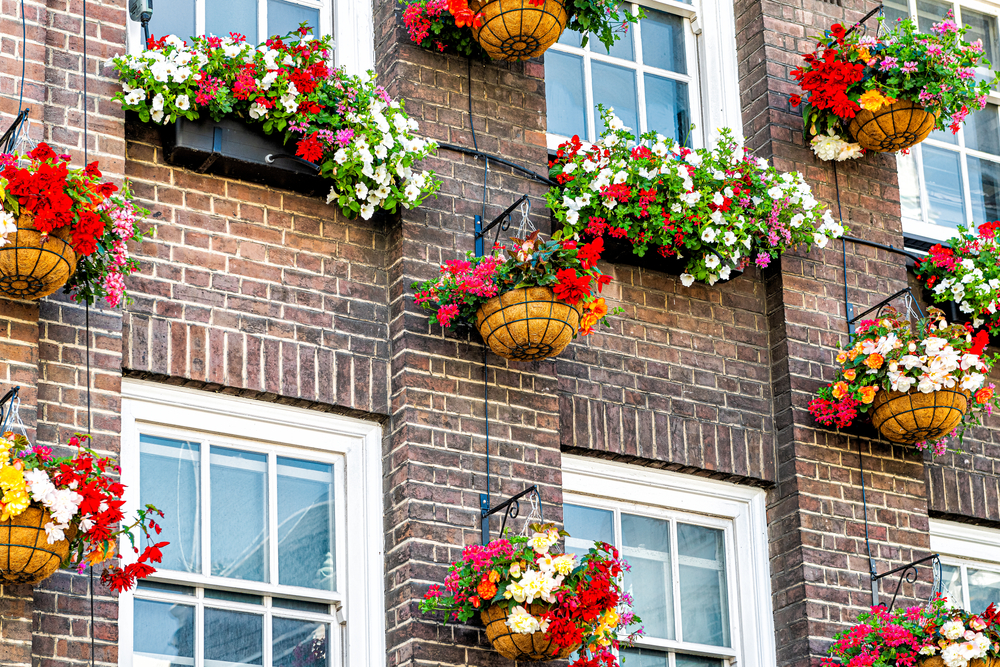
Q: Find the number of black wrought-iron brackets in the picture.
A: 7